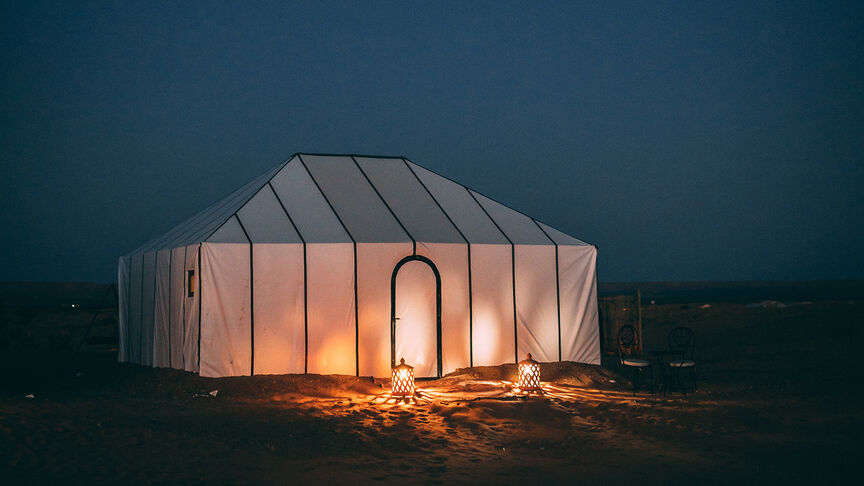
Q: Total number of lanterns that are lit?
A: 2